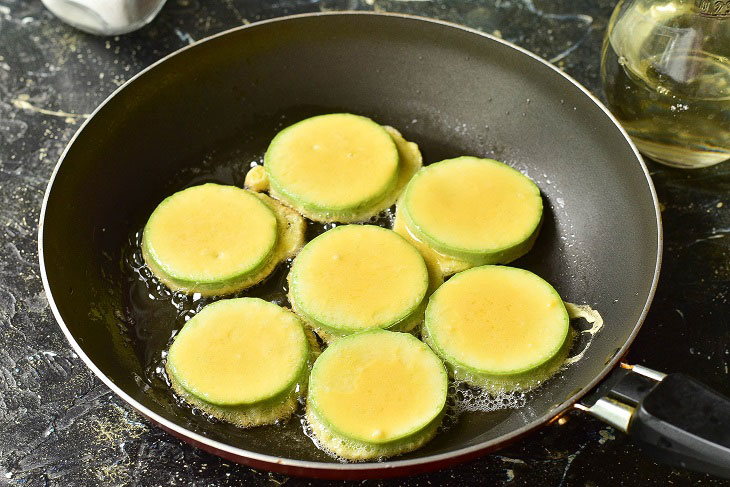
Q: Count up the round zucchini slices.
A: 7